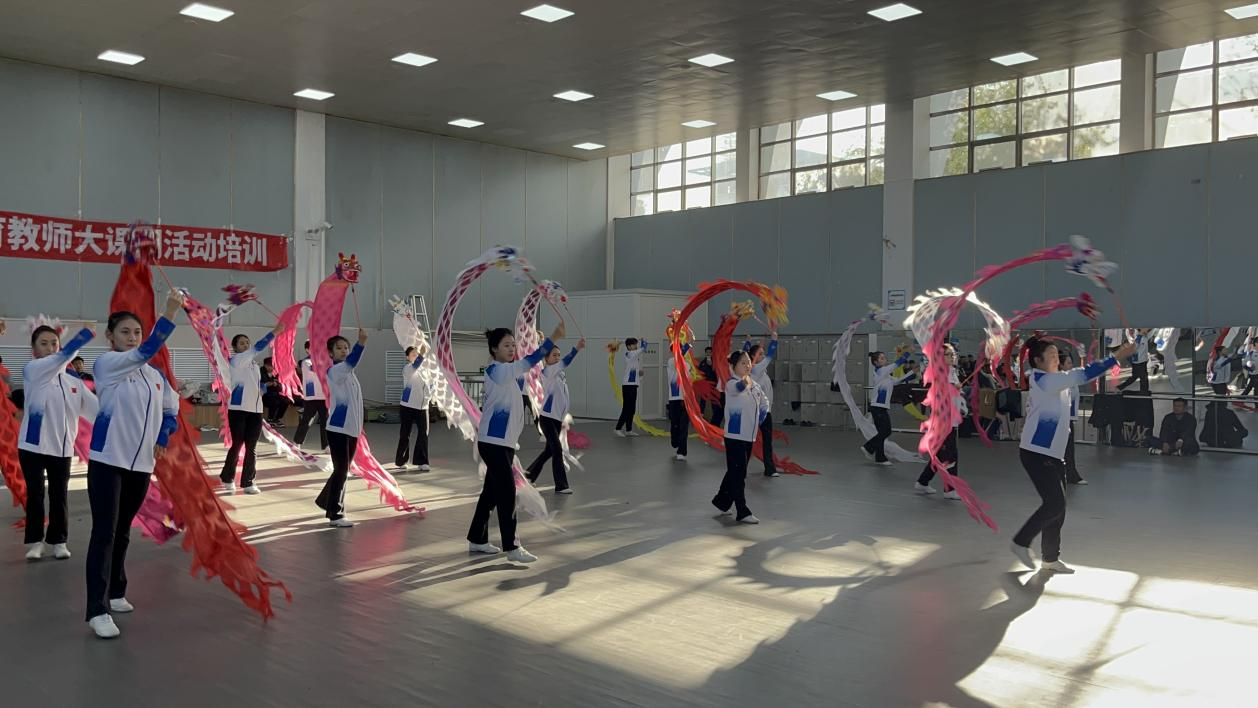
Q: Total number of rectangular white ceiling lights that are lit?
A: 14